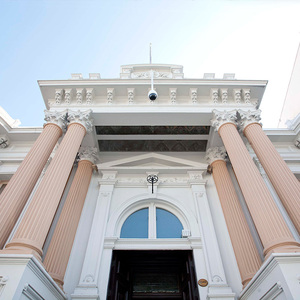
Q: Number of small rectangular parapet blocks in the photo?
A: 4